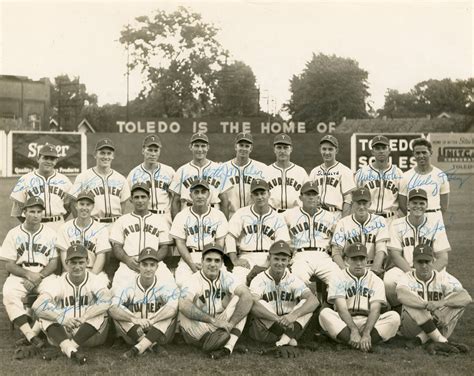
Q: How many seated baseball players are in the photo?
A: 14